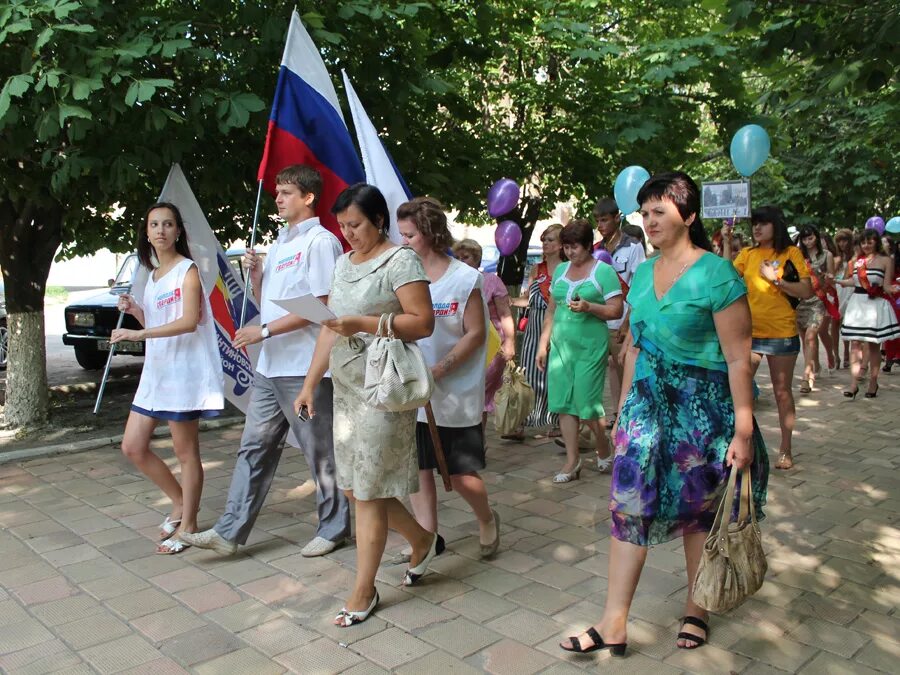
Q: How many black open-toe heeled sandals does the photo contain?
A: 2